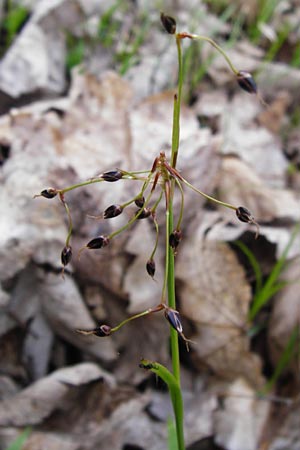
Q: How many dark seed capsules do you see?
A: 14